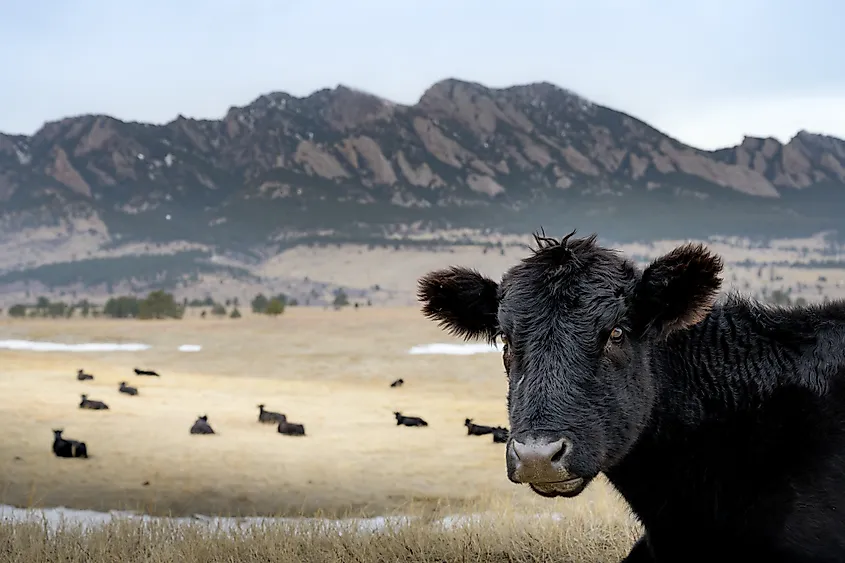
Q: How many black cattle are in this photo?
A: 13